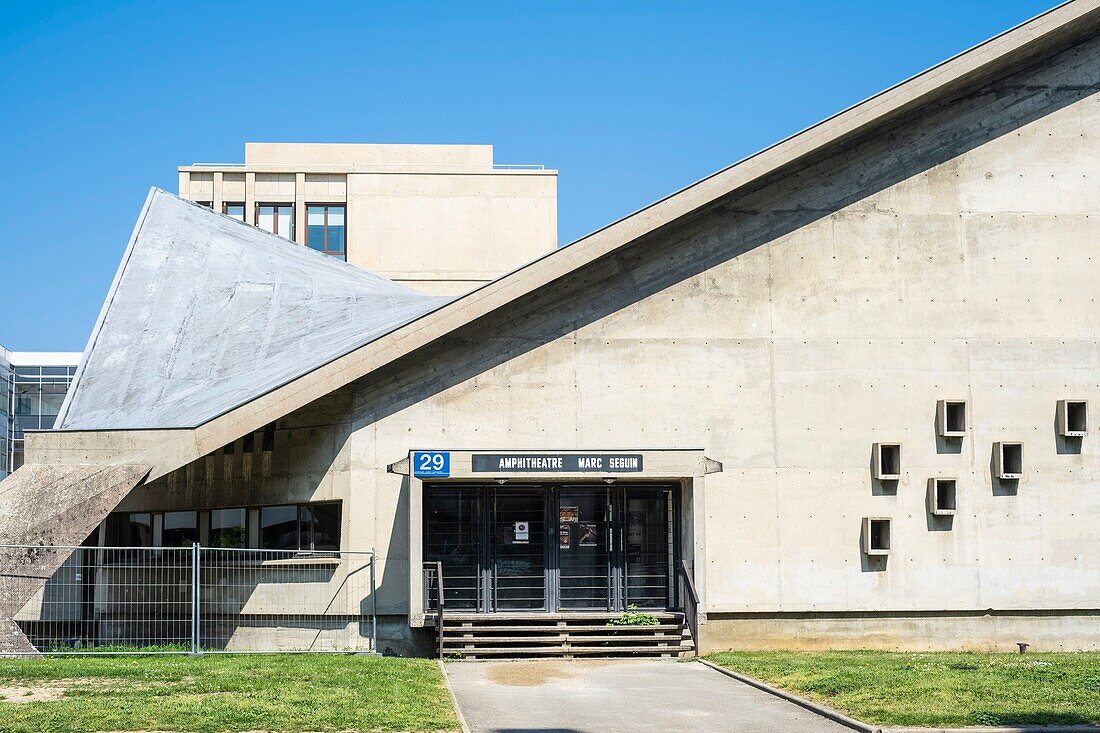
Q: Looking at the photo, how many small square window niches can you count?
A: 6